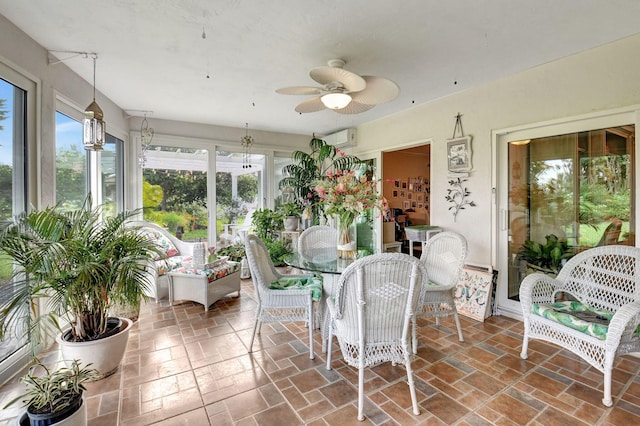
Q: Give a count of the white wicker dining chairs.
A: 4